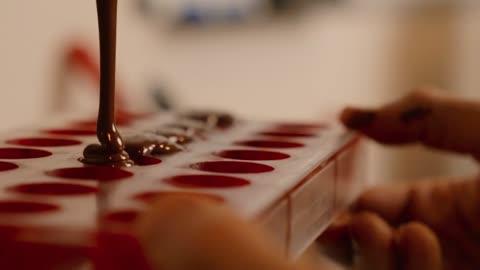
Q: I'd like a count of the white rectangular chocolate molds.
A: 1